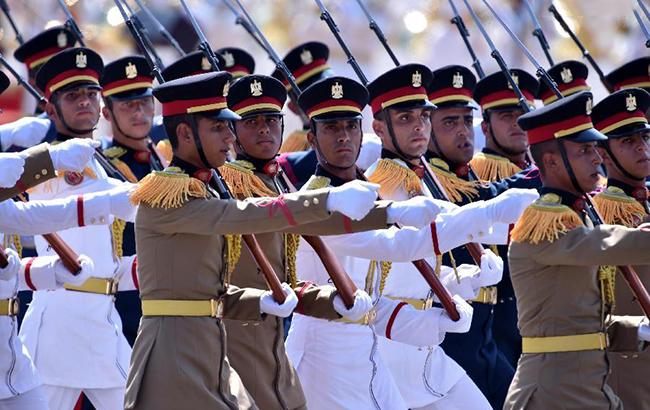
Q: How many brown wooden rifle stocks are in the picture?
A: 7